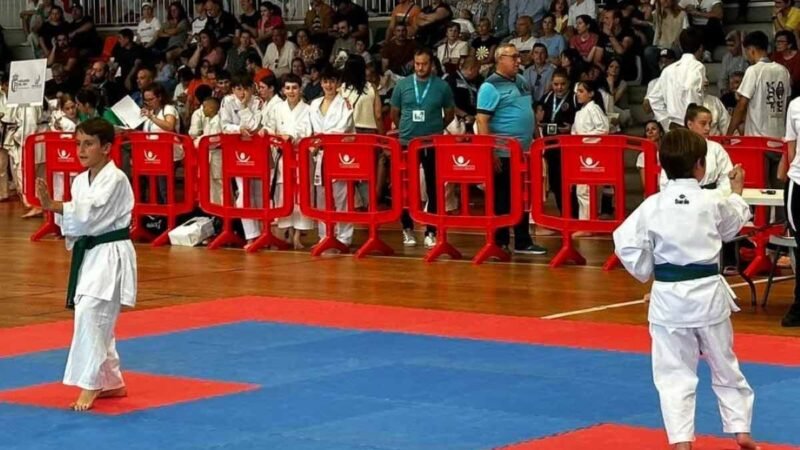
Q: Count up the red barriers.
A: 7